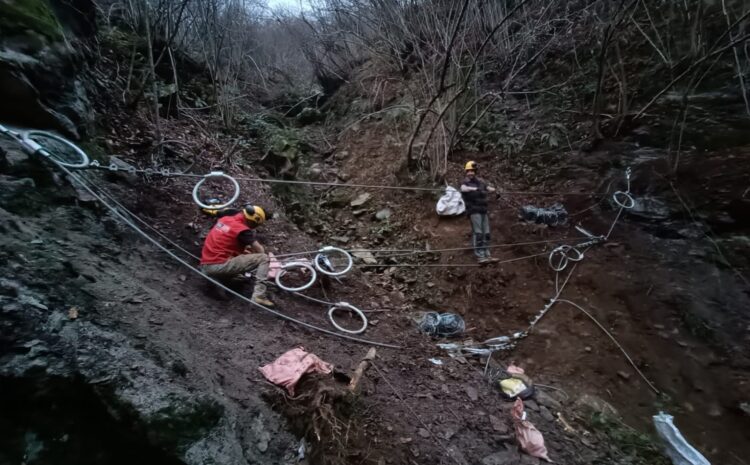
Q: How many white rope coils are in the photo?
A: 8